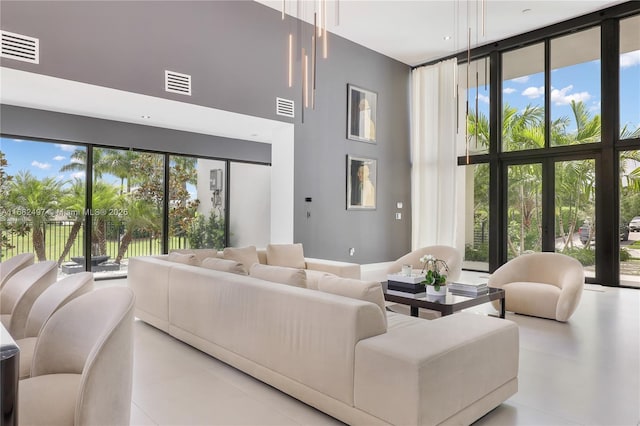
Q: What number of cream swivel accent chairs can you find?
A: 2